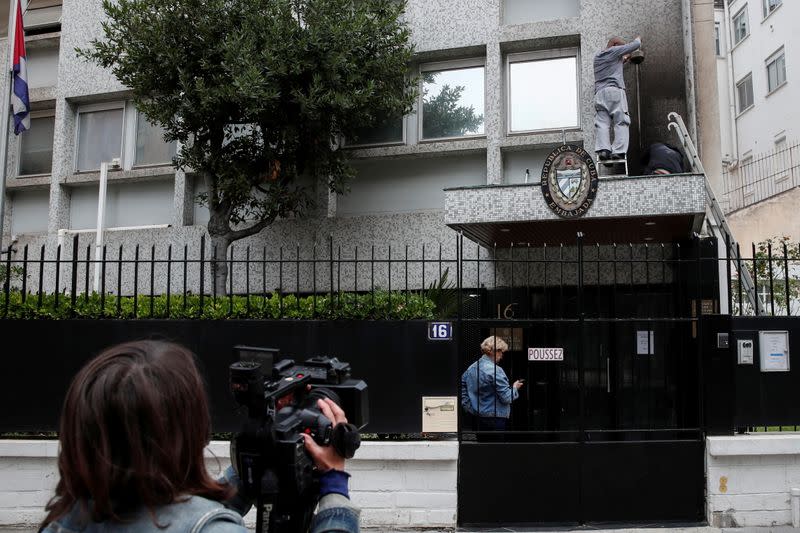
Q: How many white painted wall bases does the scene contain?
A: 2